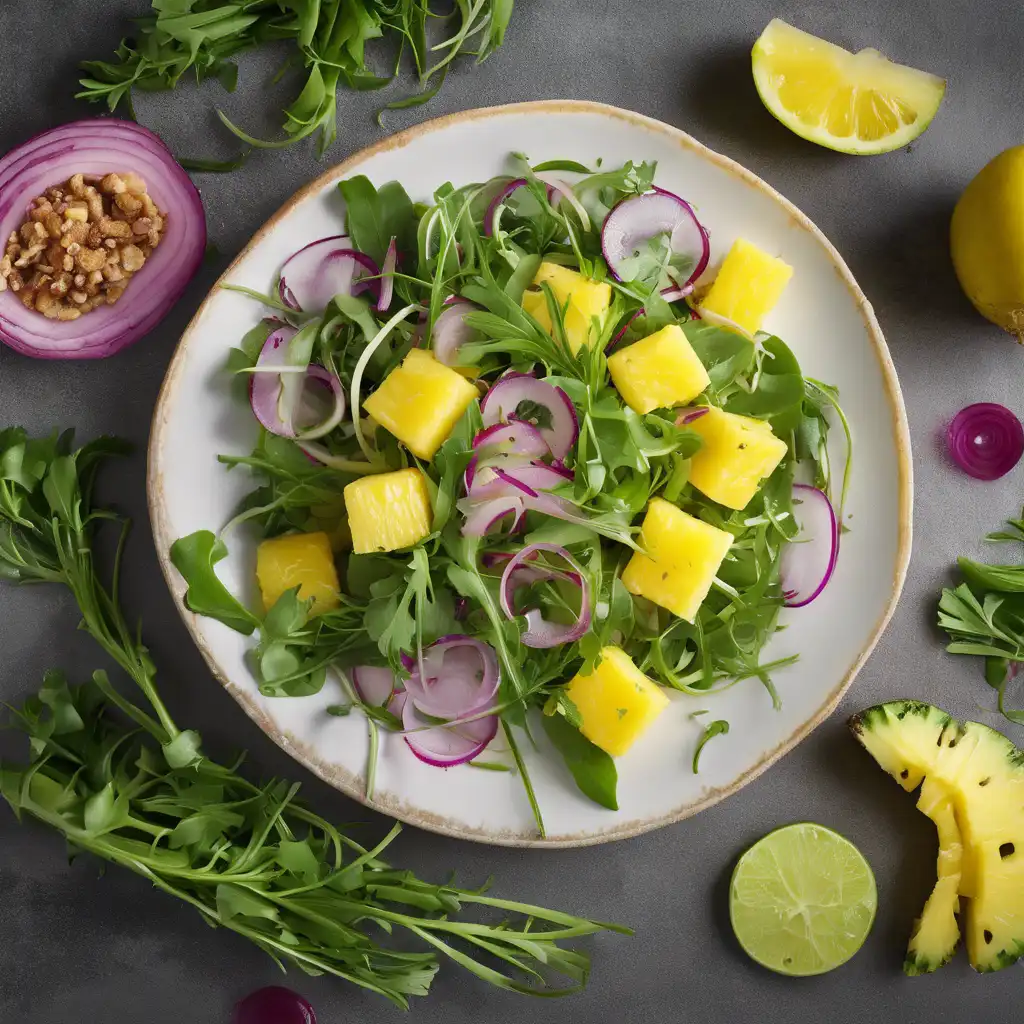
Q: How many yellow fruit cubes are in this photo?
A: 9